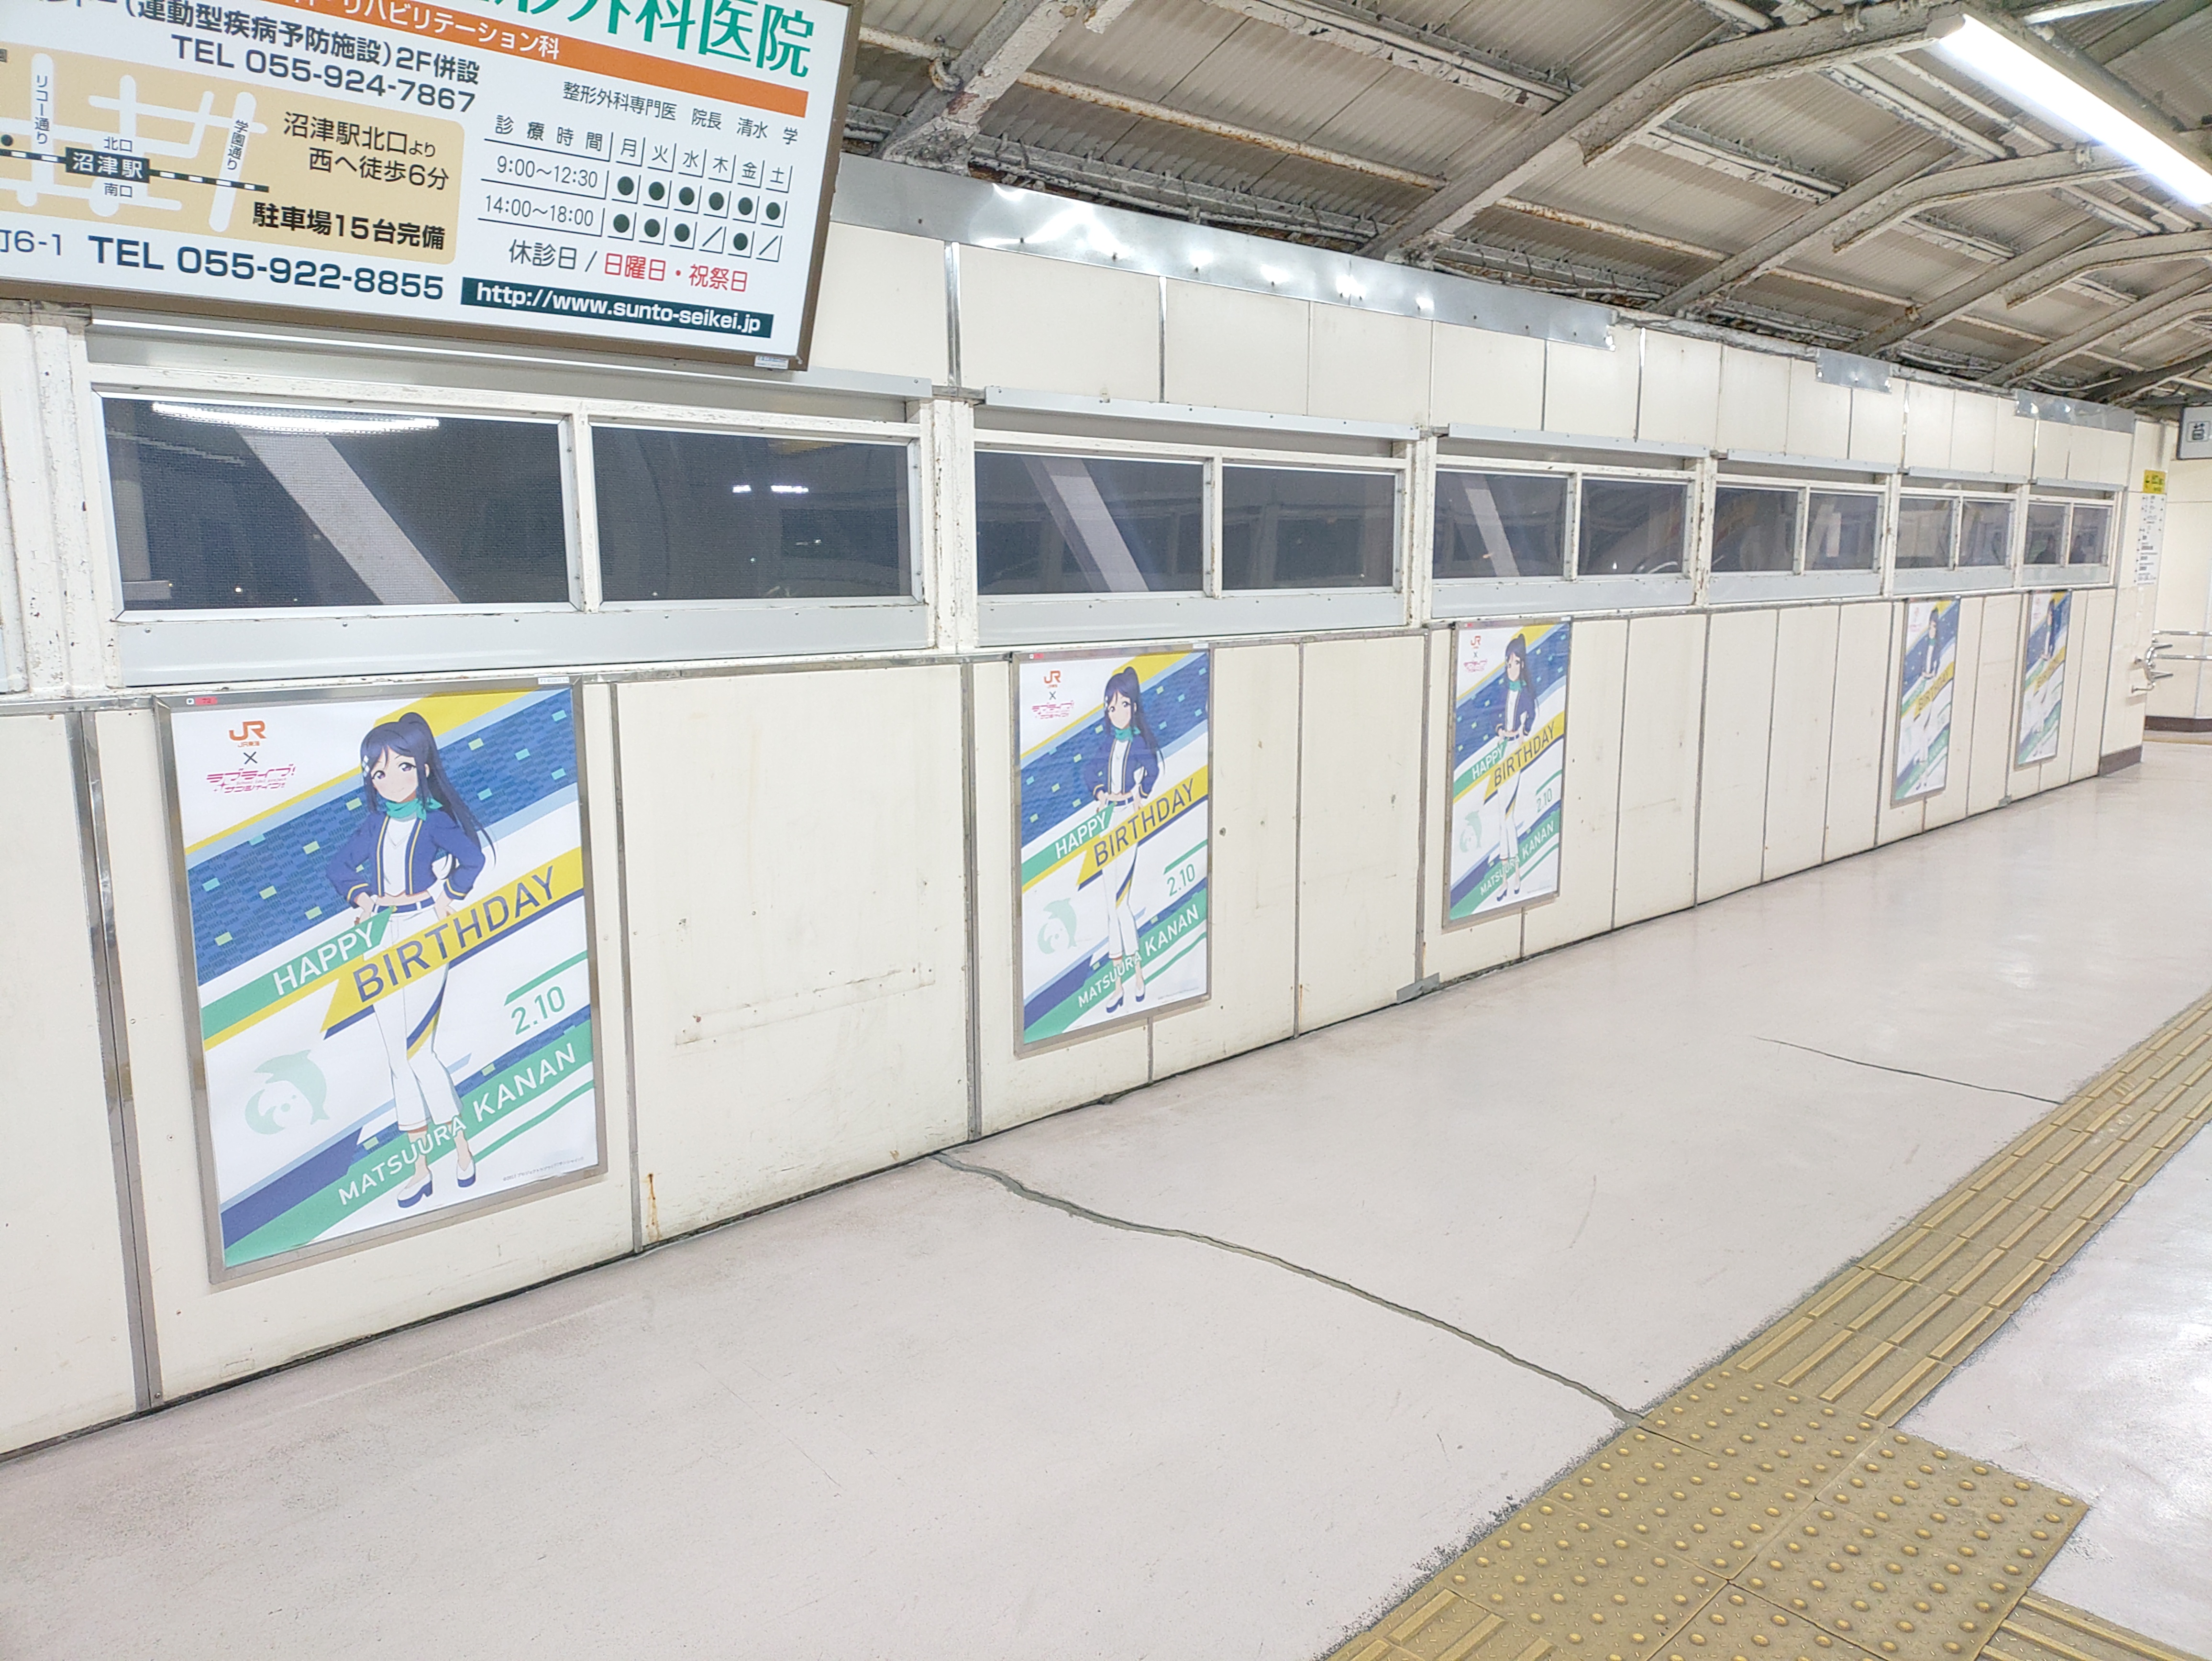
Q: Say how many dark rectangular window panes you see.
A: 12